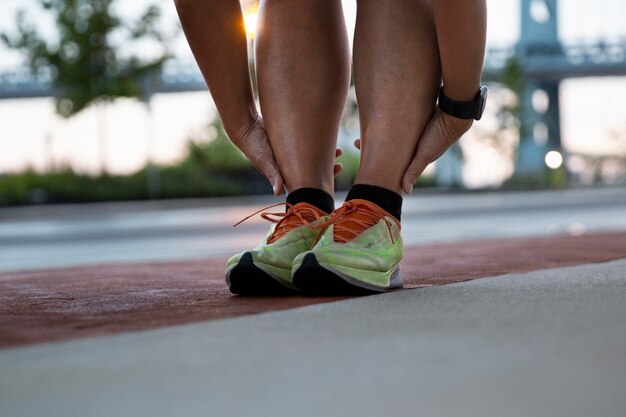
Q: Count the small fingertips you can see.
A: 3